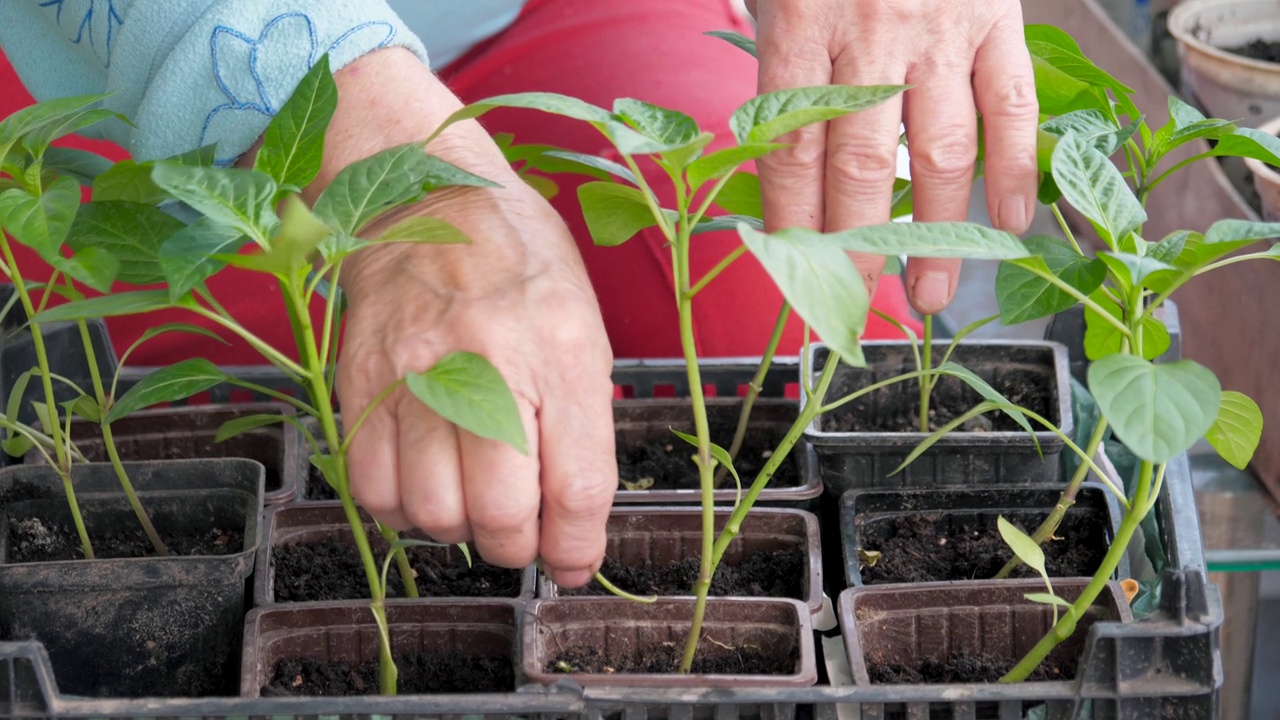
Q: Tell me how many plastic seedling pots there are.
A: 11